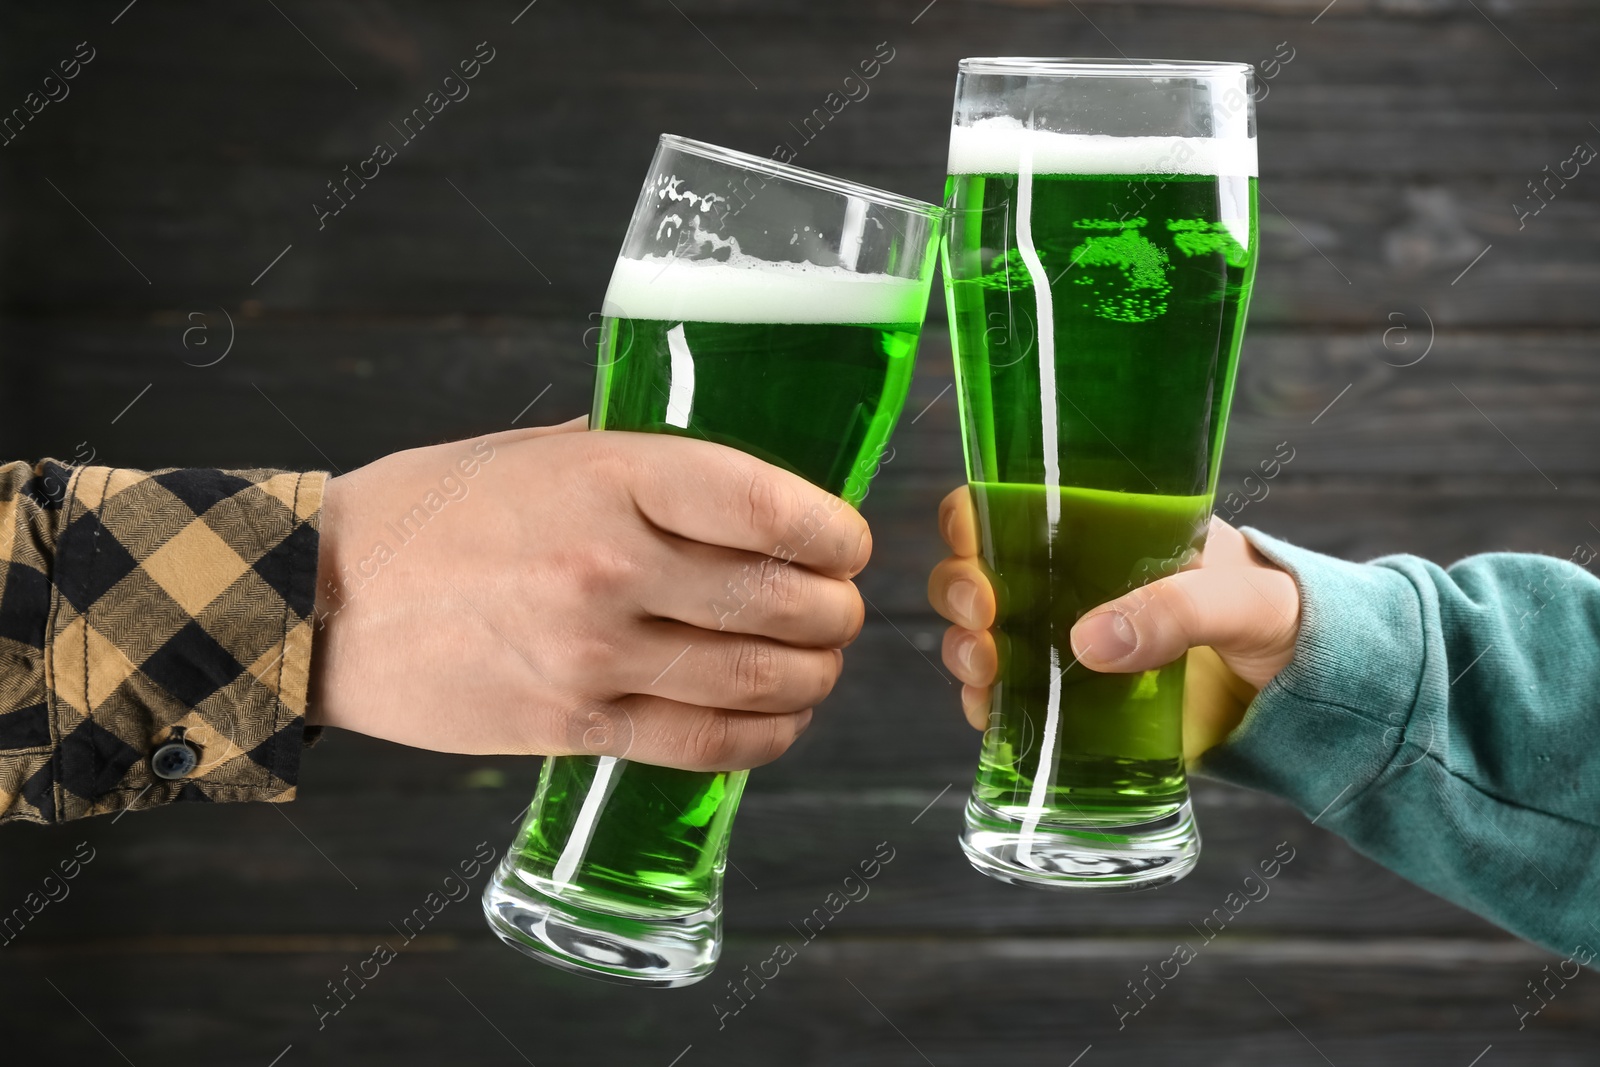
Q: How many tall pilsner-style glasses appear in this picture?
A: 2